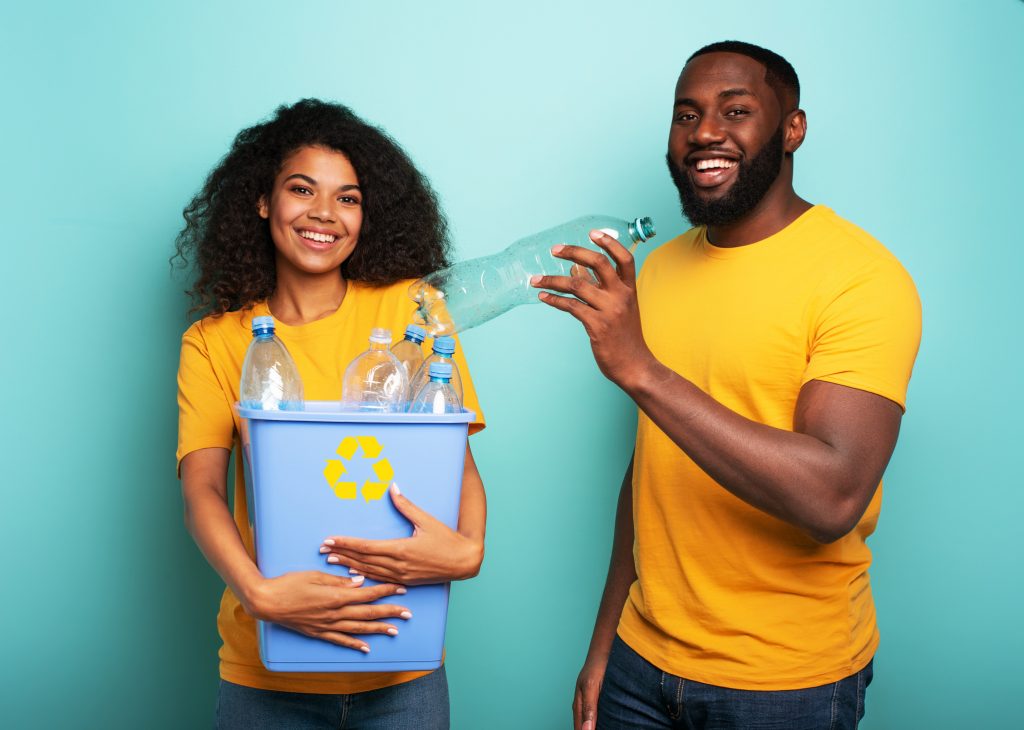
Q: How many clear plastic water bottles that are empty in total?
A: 6